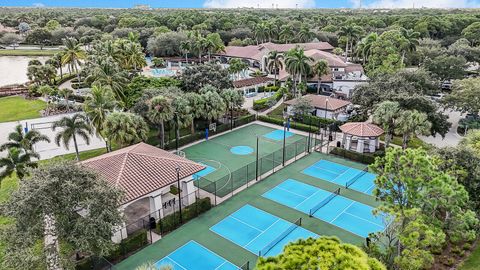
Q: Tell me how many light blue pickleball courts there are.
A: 4